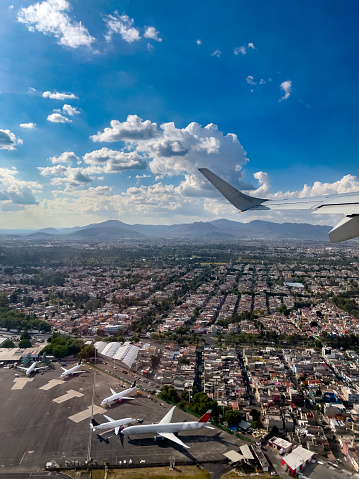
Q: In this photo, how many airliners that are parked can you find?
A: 5